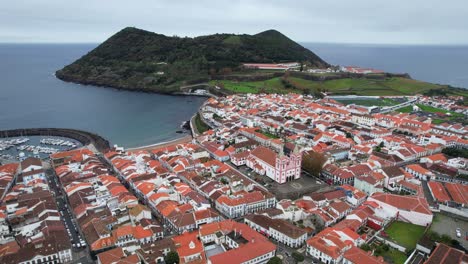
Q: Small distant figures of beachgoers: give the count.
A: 0